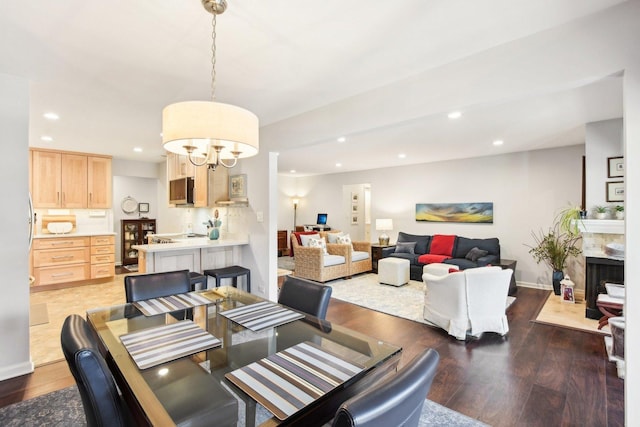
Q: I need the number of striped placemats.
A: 4